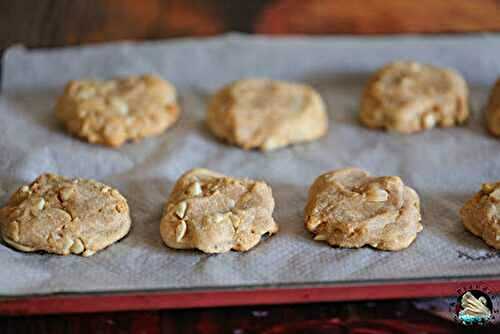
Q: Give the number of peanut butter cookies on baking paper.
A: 8